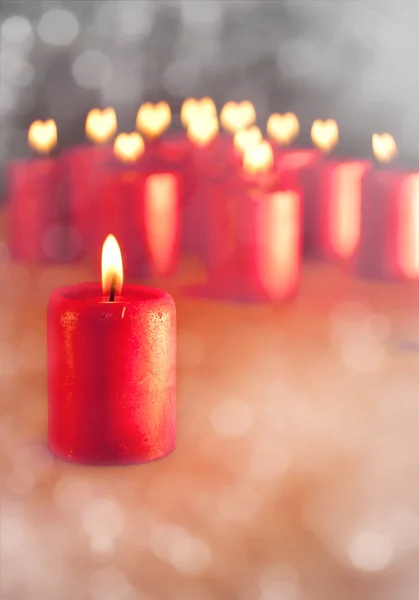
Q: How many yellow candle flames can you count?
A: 13